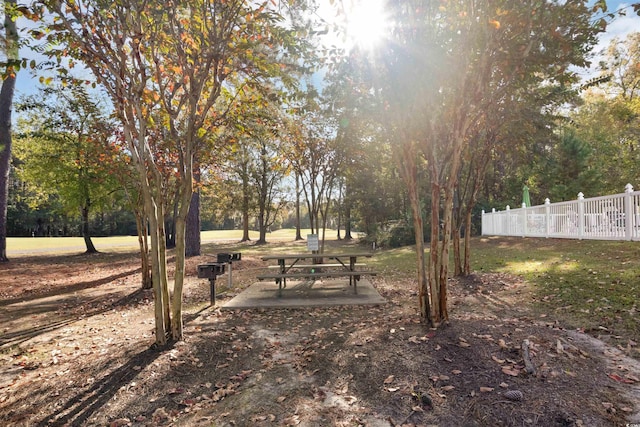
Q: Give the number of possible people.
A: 0